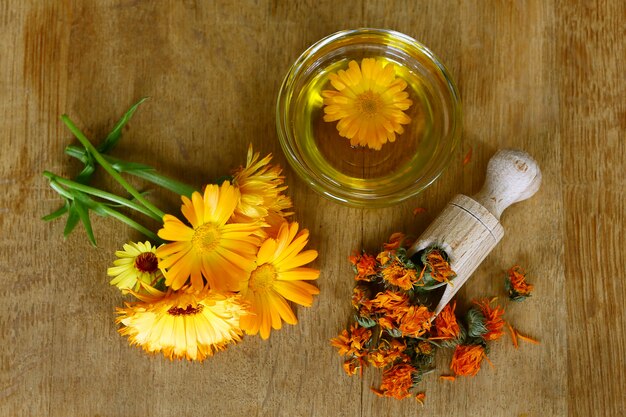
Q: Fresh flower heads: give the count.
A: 6